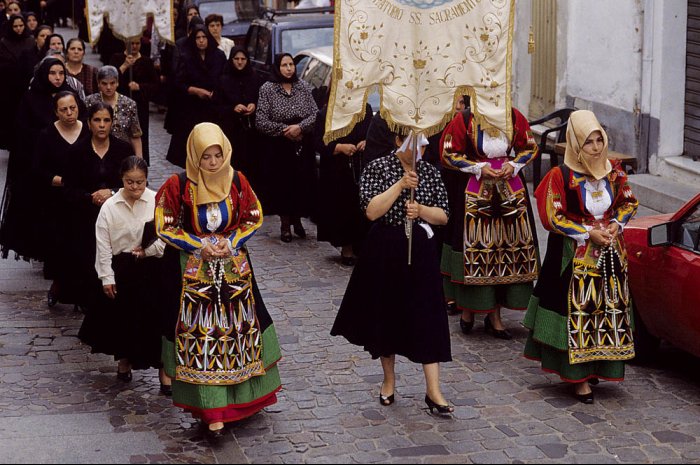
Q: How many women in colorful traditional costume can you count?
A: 3